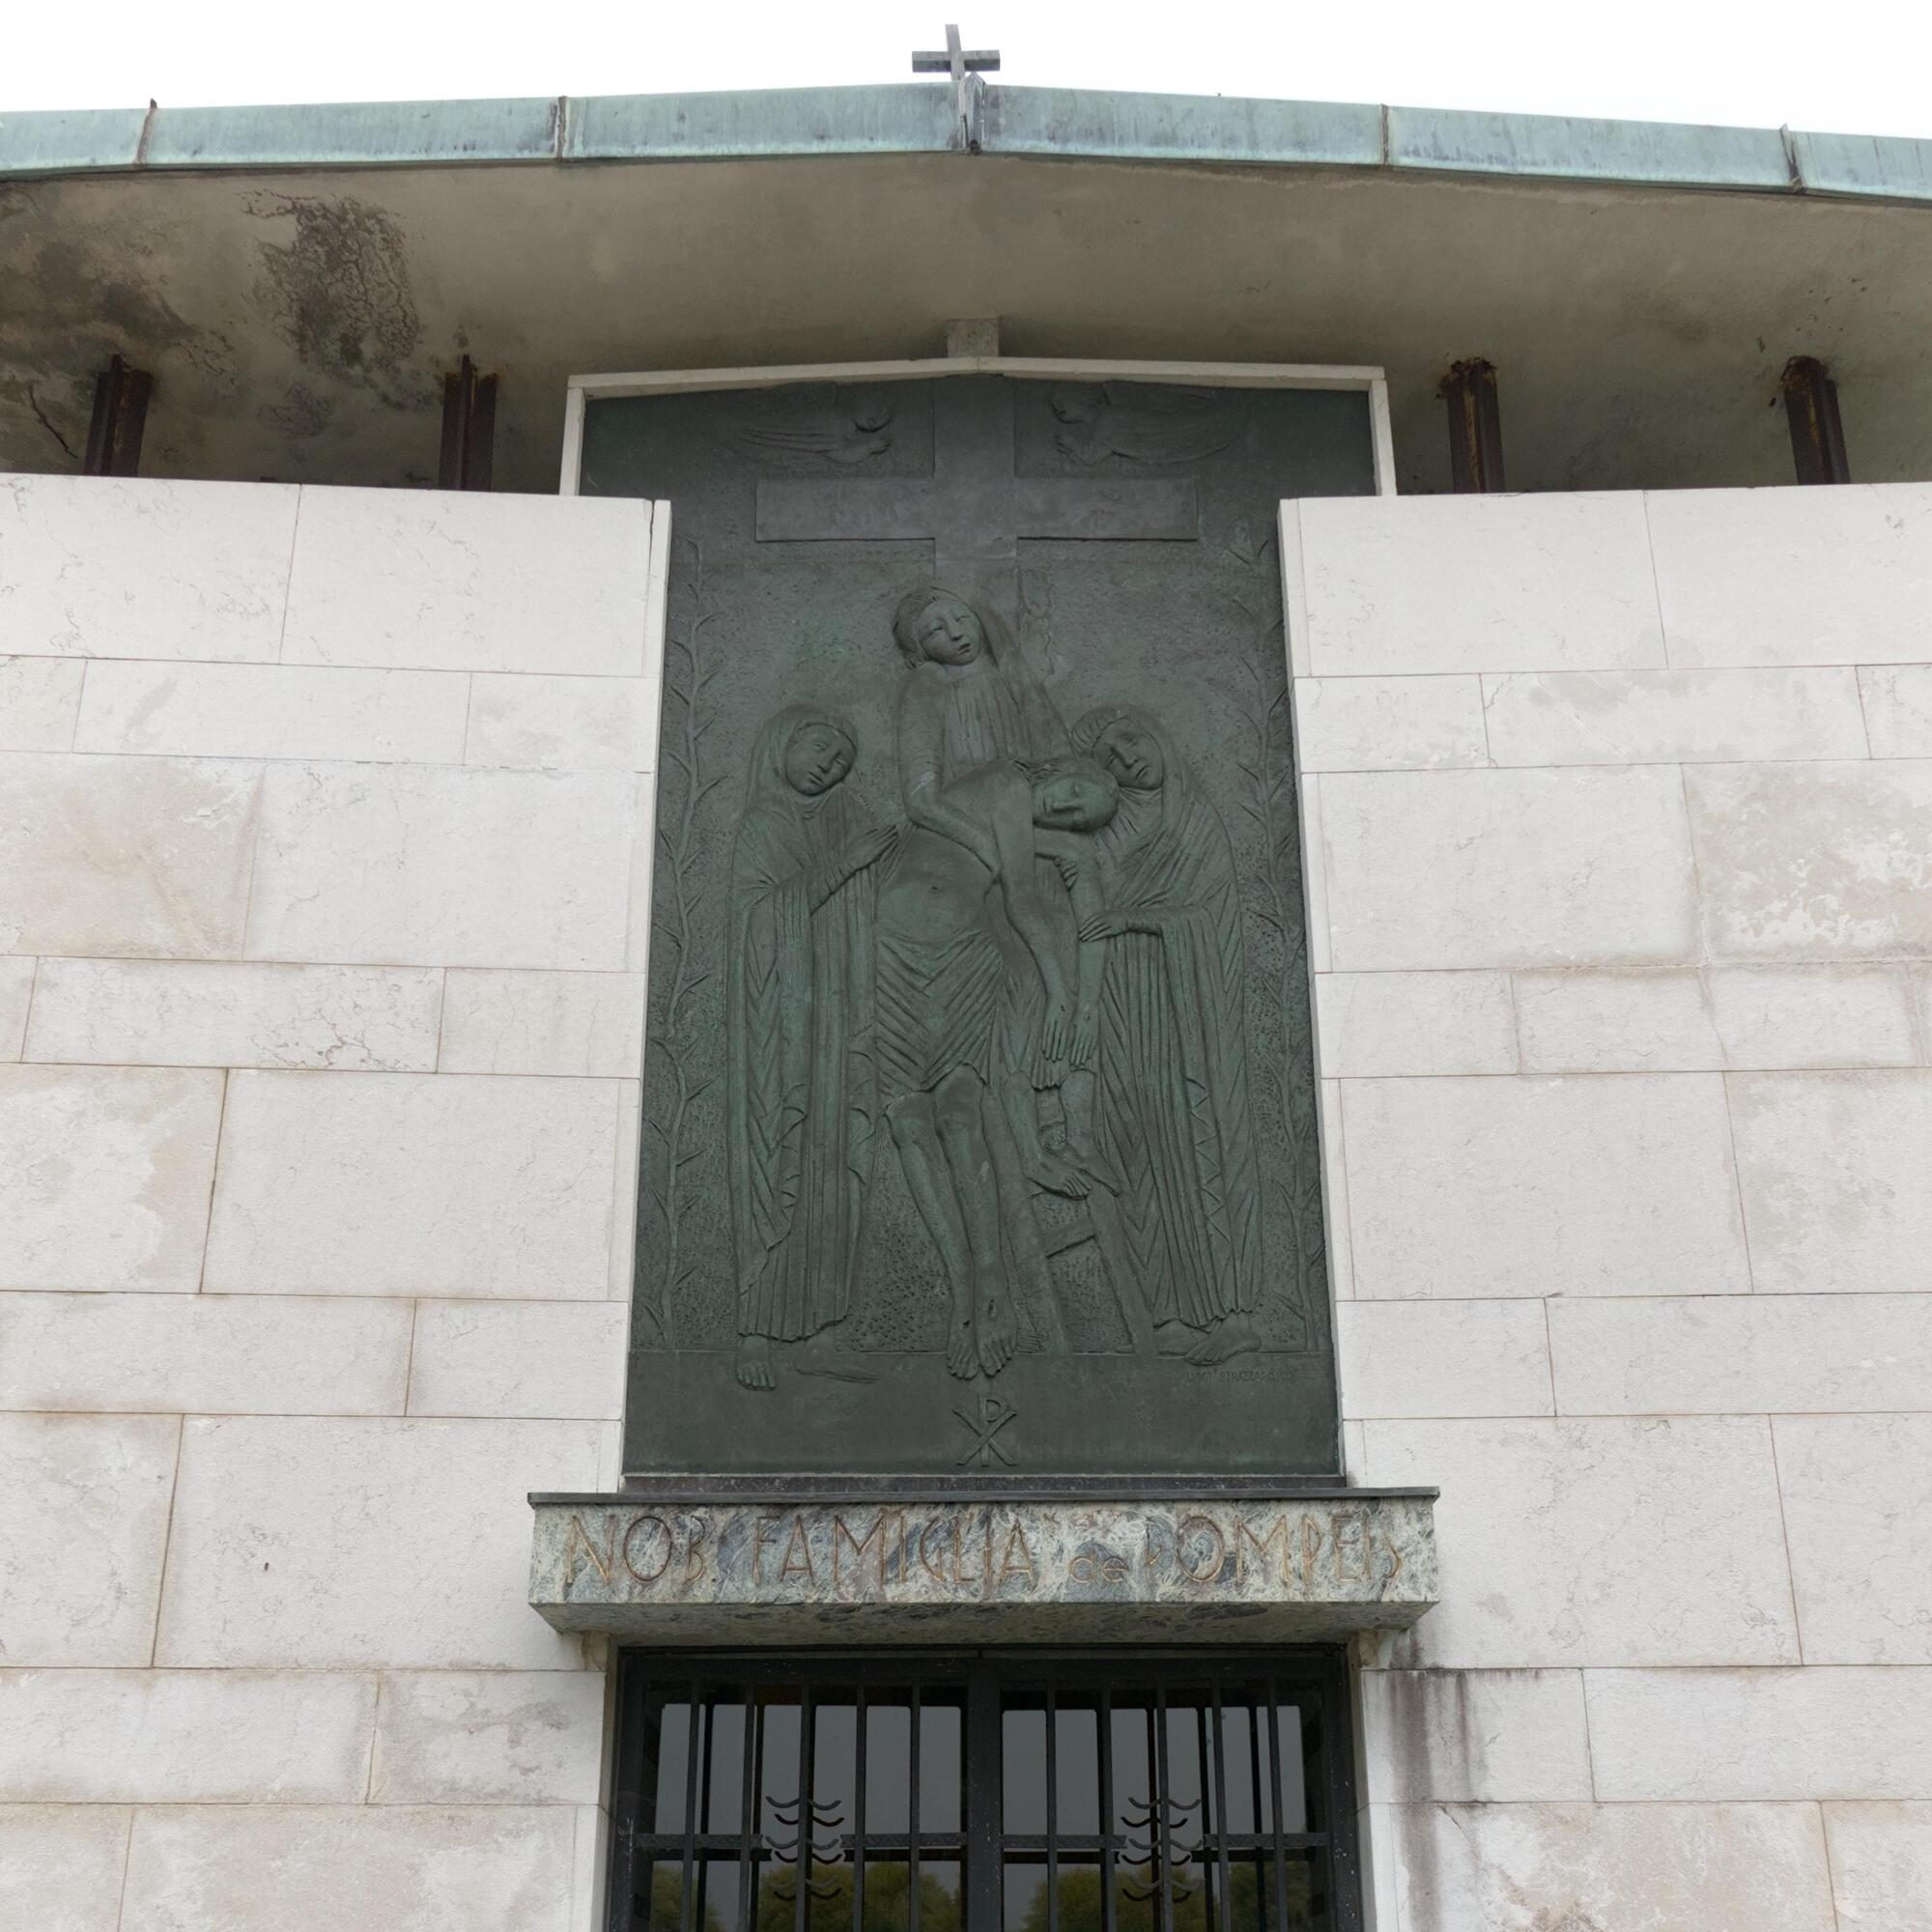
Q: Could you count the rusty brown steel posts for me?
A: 4